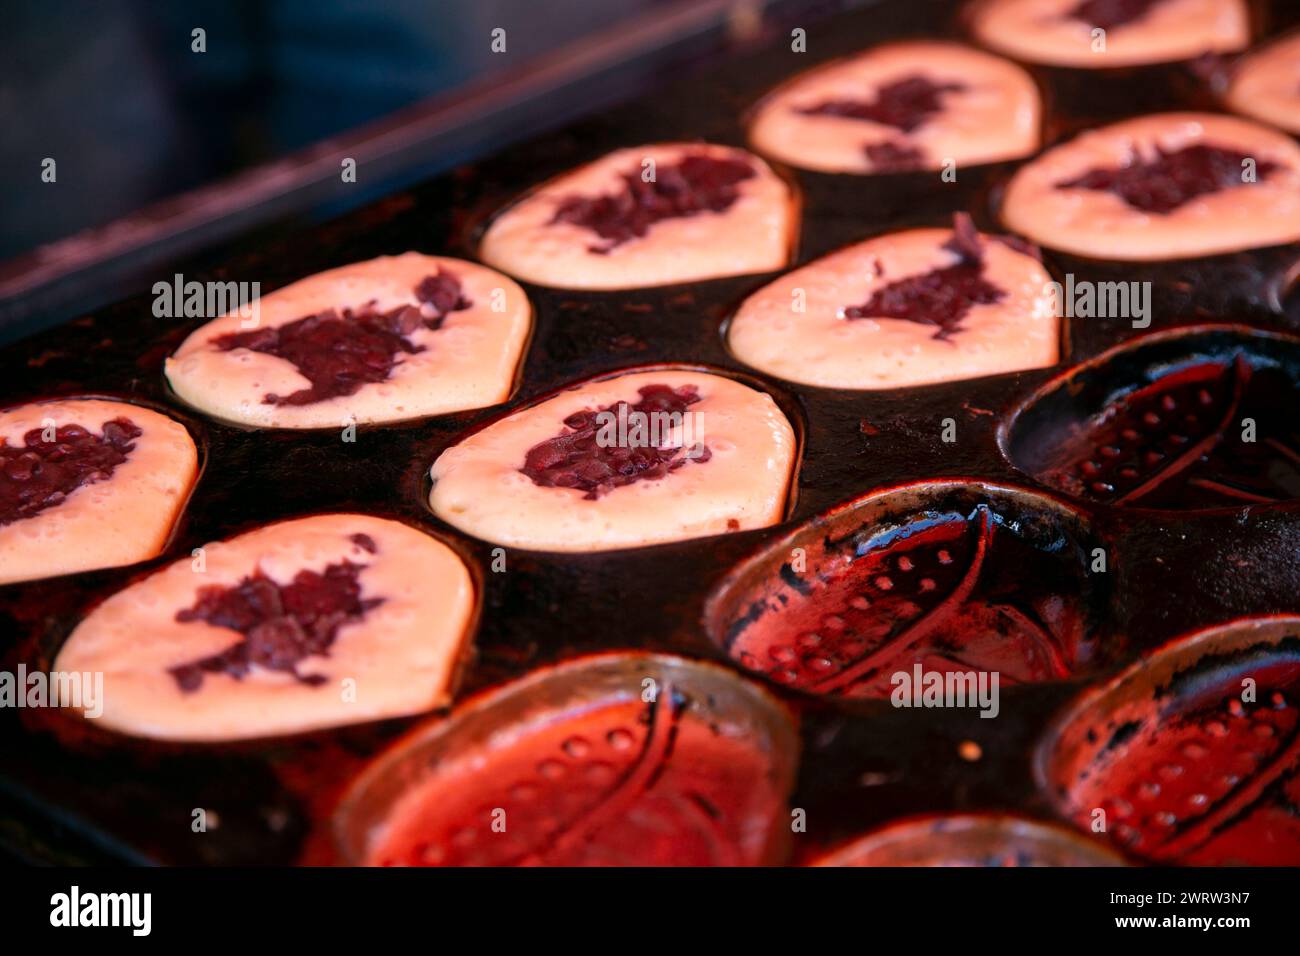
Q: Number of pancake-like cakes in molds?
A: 10